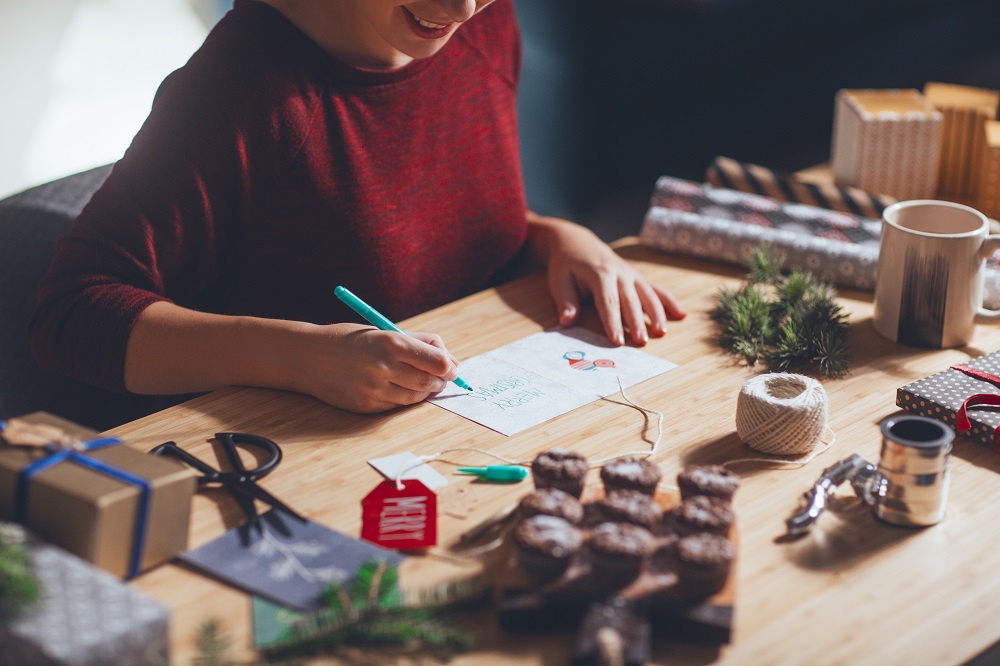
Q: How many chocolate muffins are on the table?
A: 9